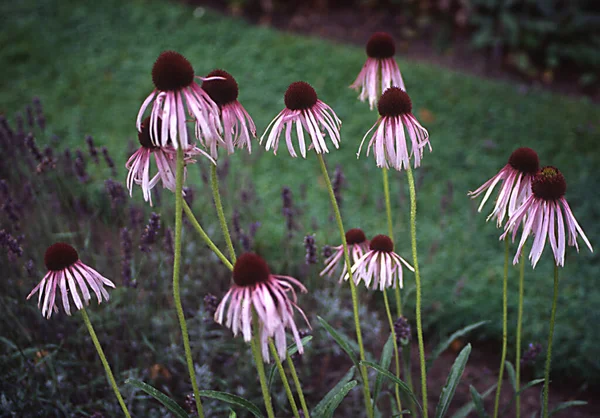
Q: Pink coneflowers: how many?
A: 12